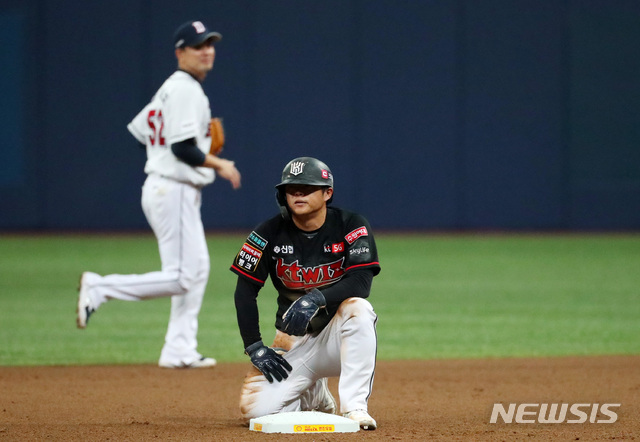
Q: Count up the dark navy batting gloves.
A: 2